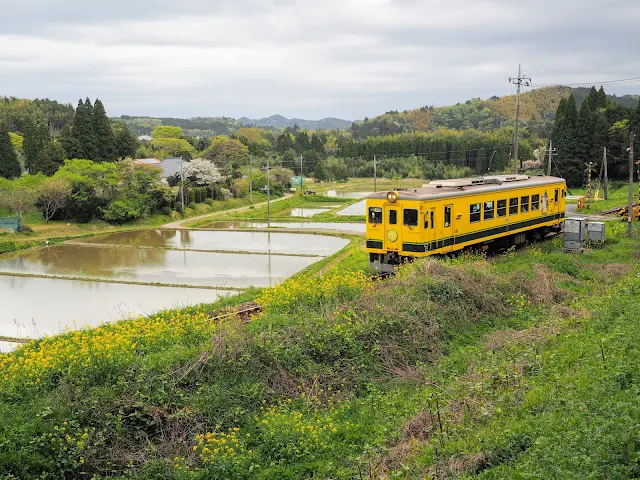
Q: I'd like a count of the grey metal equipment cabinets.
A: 2